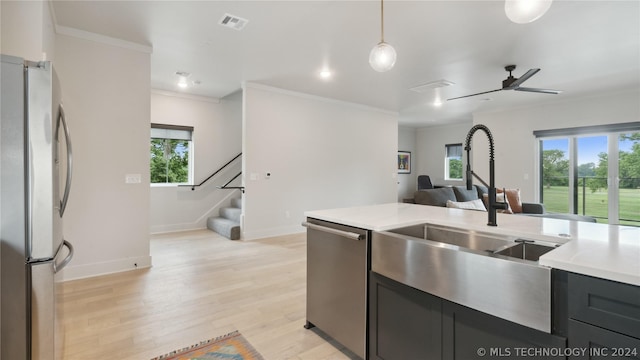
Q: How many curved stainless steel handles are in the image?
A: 2